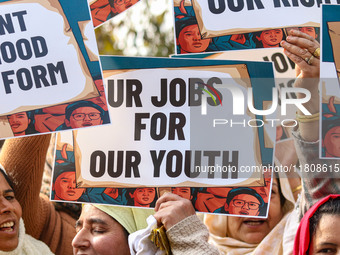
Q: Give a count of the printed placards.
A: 6